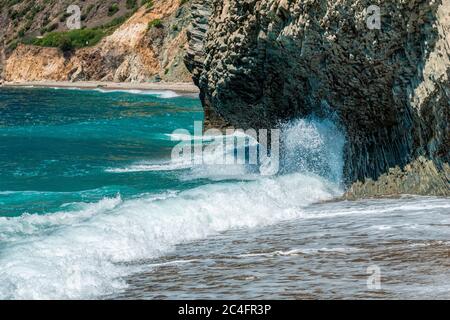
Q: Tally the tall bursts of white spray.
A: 1